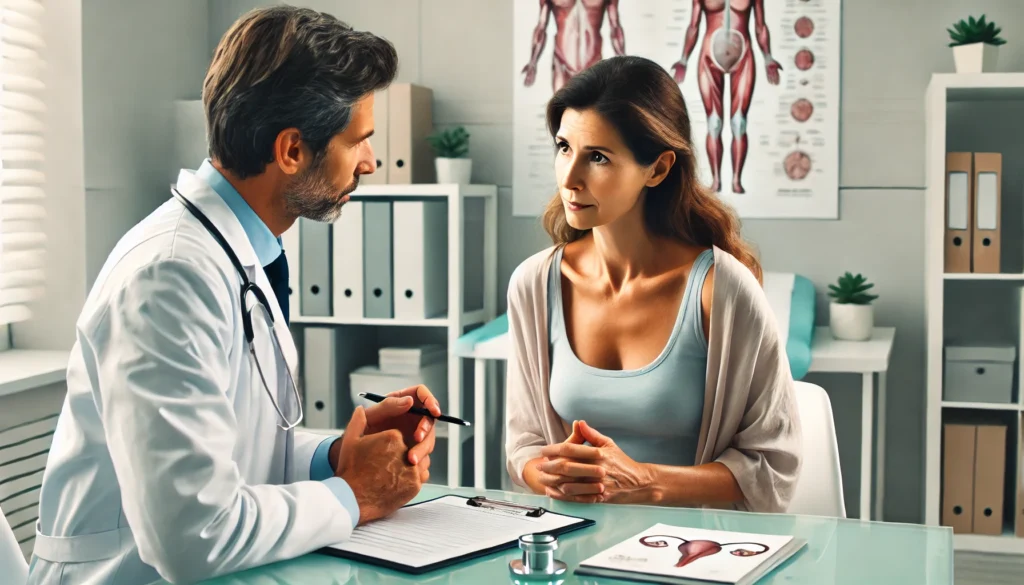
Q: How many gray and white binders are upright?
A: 6